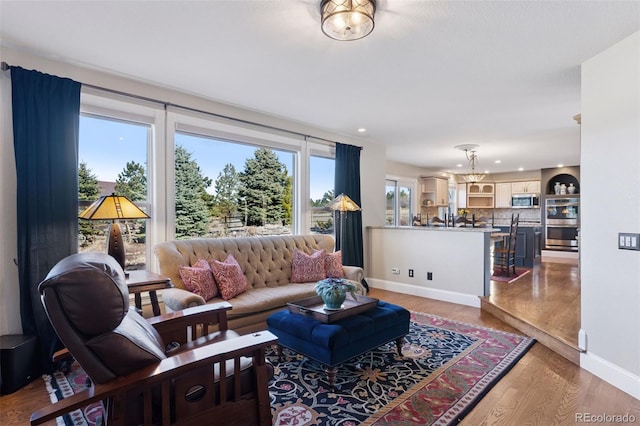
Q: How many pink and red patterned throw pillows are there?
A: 4